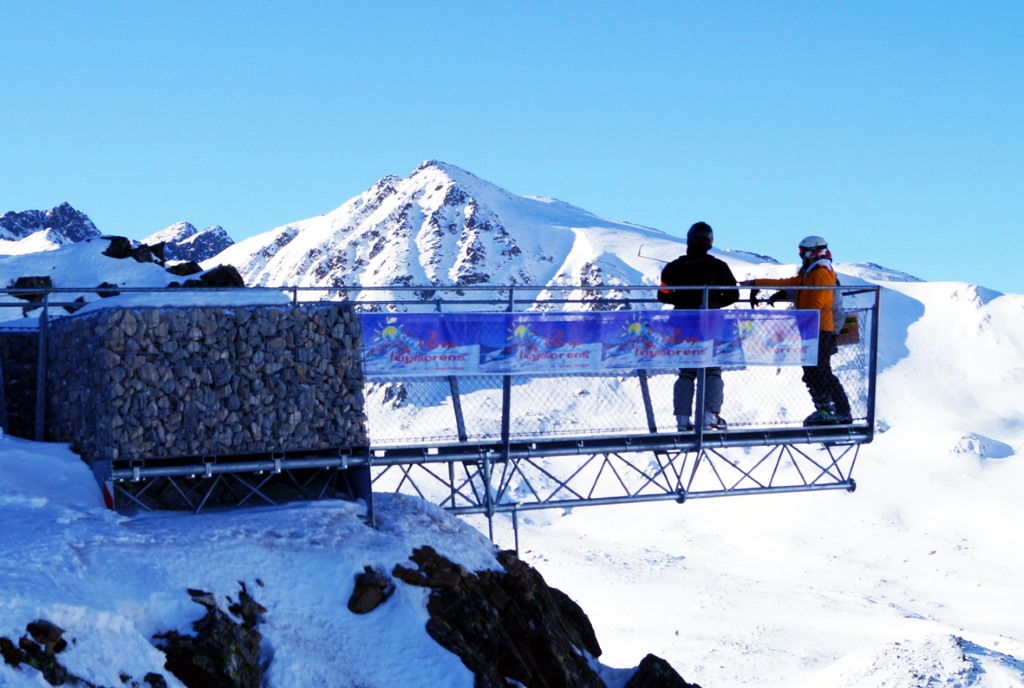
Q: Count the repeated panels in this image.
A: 4